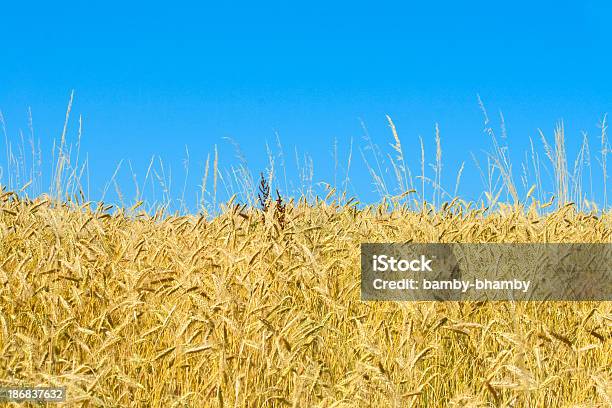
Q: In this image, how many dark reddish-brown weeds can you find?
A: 2